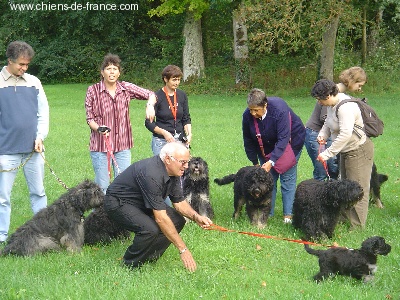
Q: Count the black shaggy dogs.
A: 7